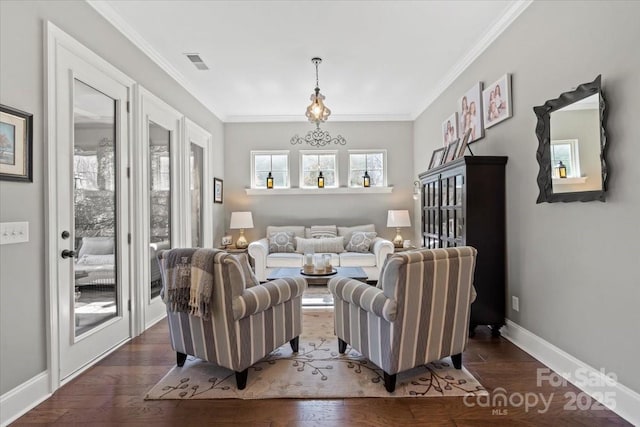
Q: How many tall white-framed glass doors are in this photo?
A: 3